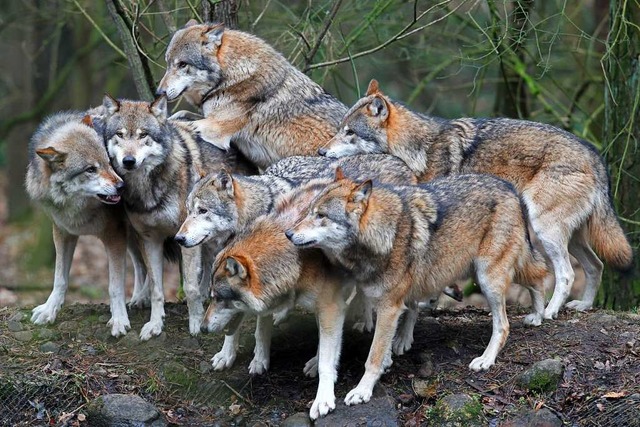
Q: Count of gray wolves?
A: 7